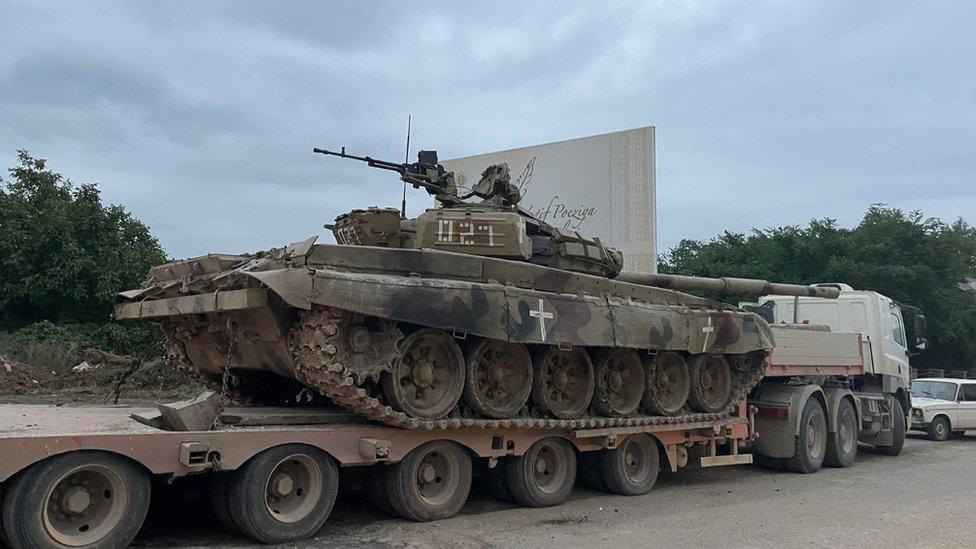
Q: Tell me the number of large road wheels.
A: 6